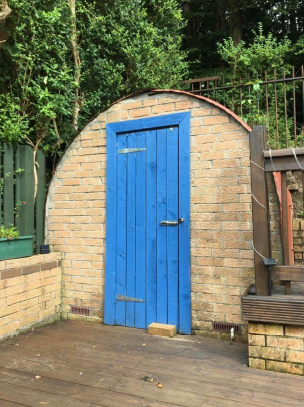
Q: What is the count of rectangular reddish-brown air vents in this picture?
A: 2